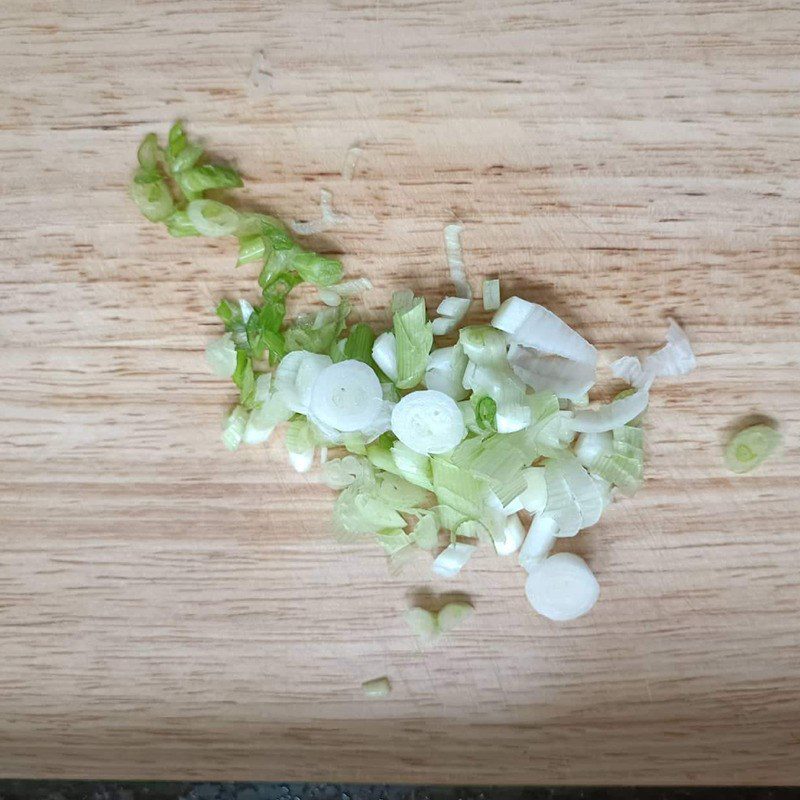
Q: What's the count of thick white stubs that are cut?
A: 3